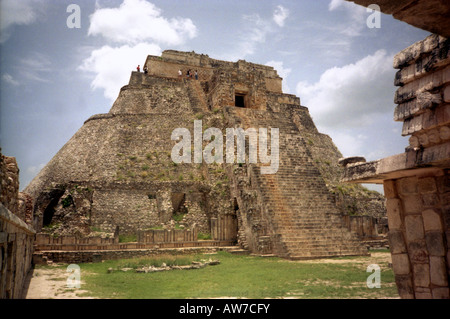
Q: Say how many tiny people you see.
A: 6